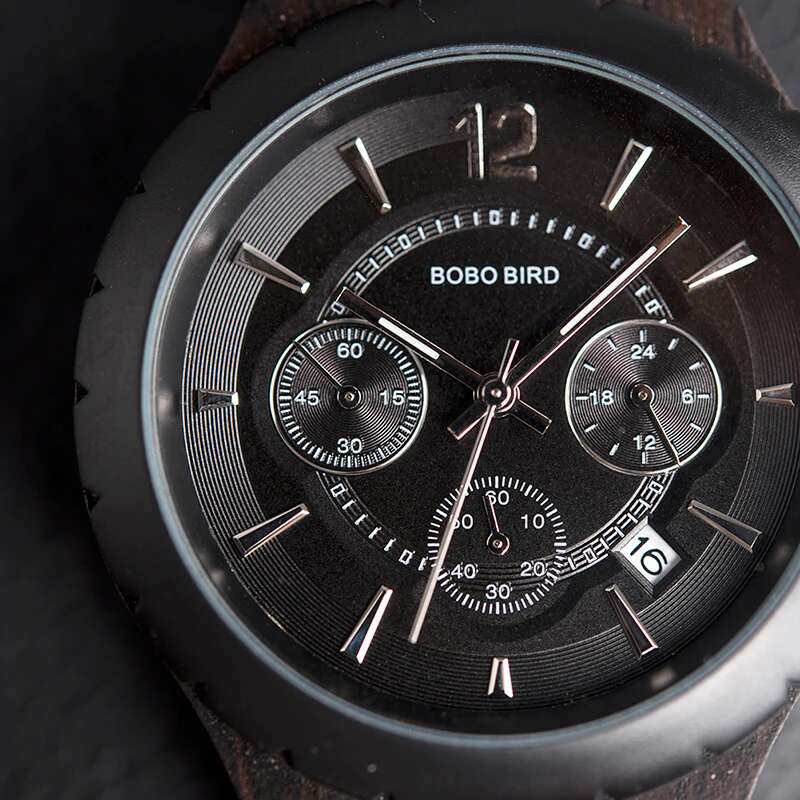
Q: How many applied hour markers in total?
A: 12